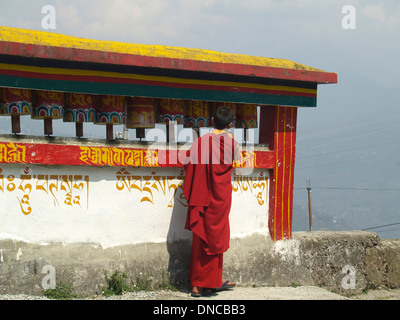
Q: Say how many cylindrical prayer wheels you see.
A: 9